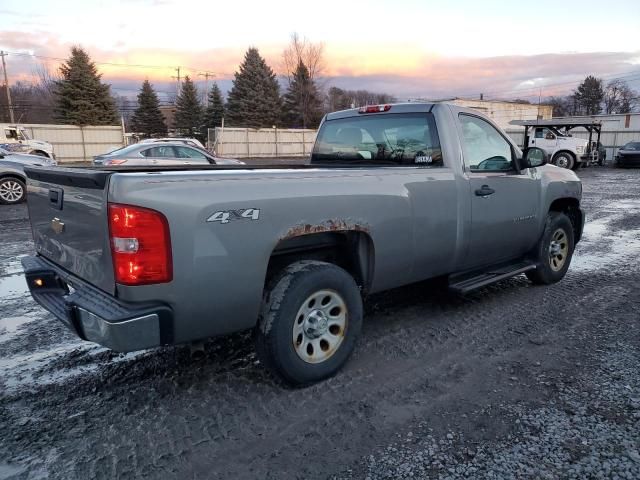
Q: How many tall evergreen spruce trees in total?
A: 6